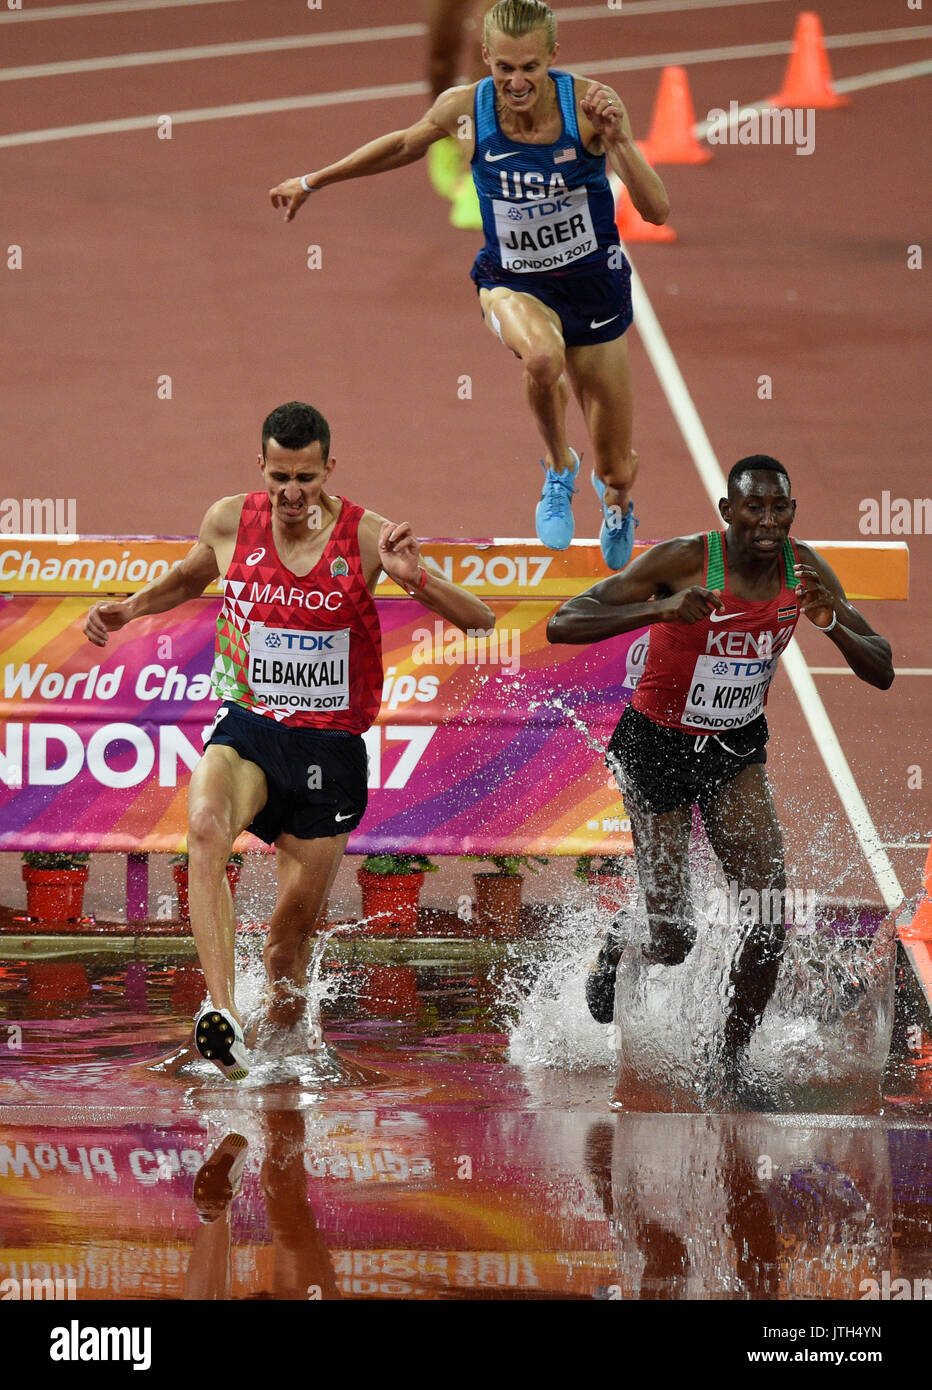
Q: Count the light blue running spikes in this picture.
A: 2